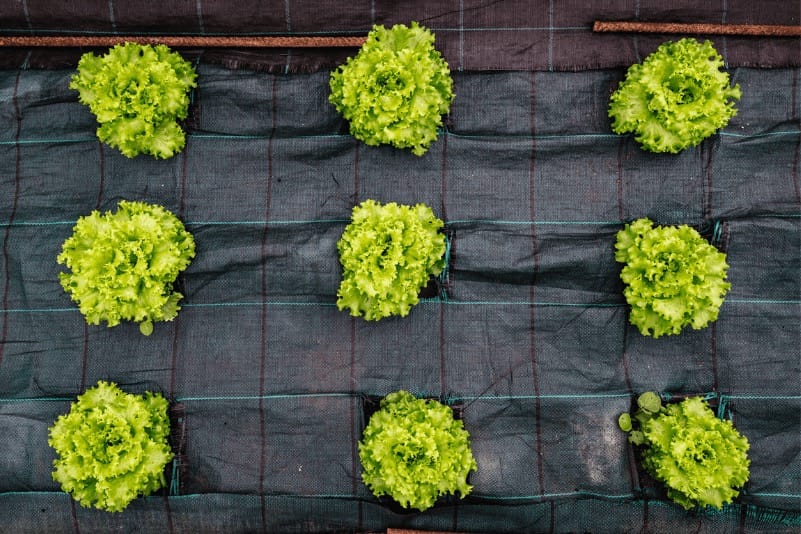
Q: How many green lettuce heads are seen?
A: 9